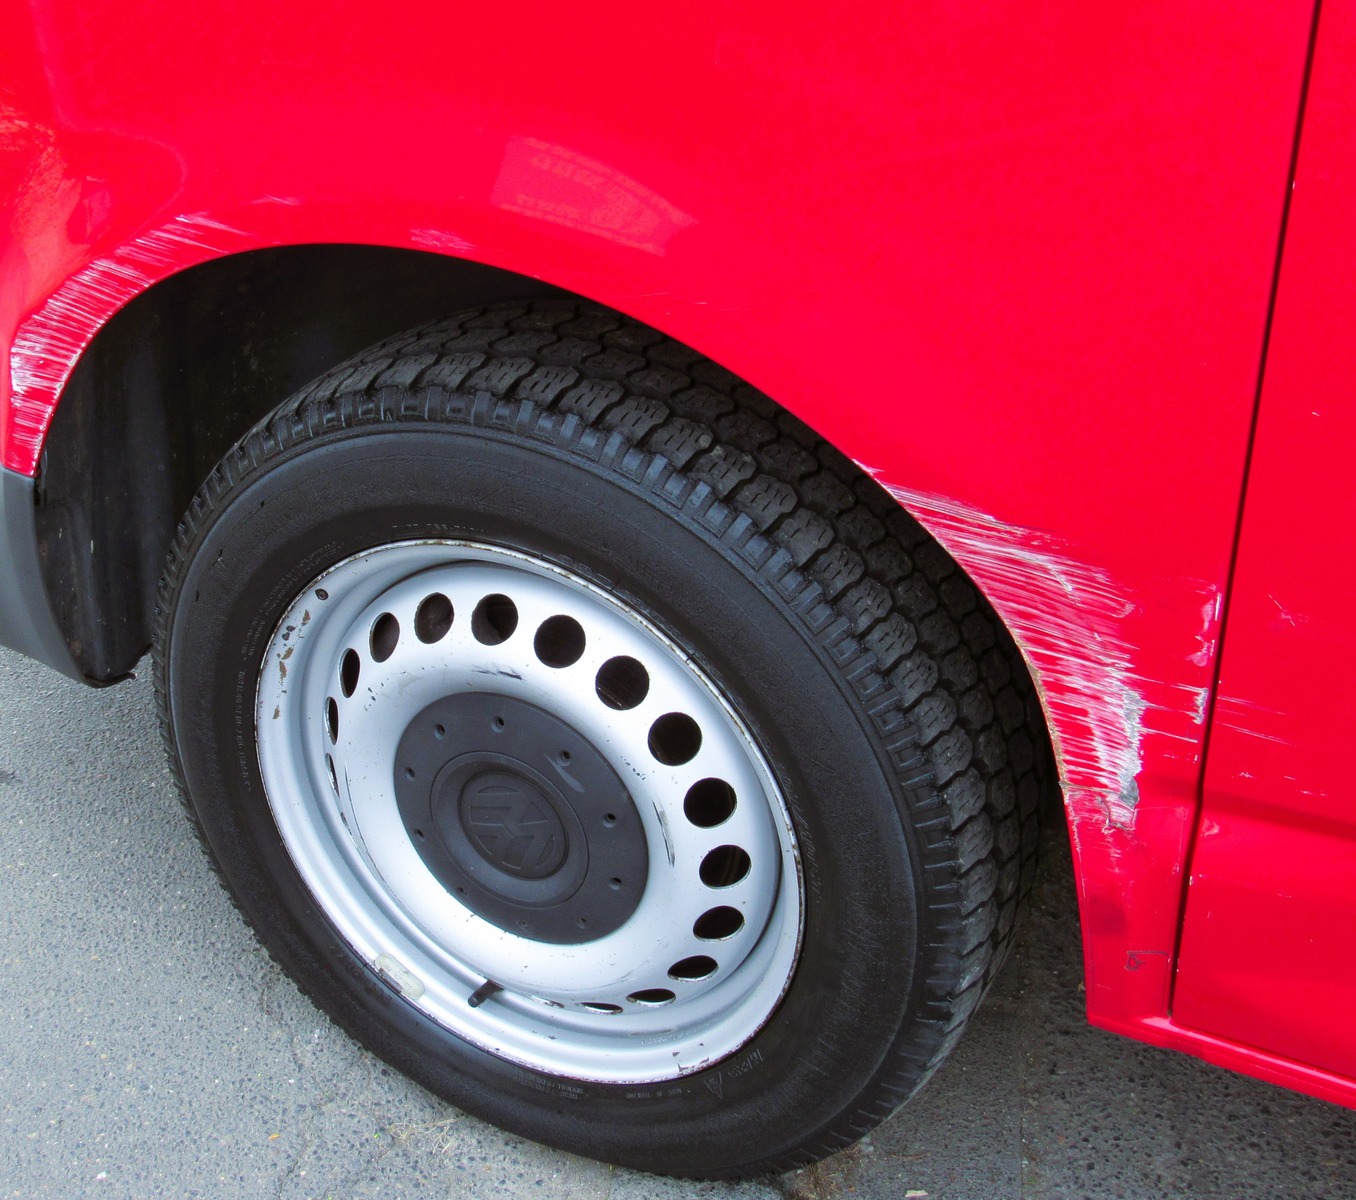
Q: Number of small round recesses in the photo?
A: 10